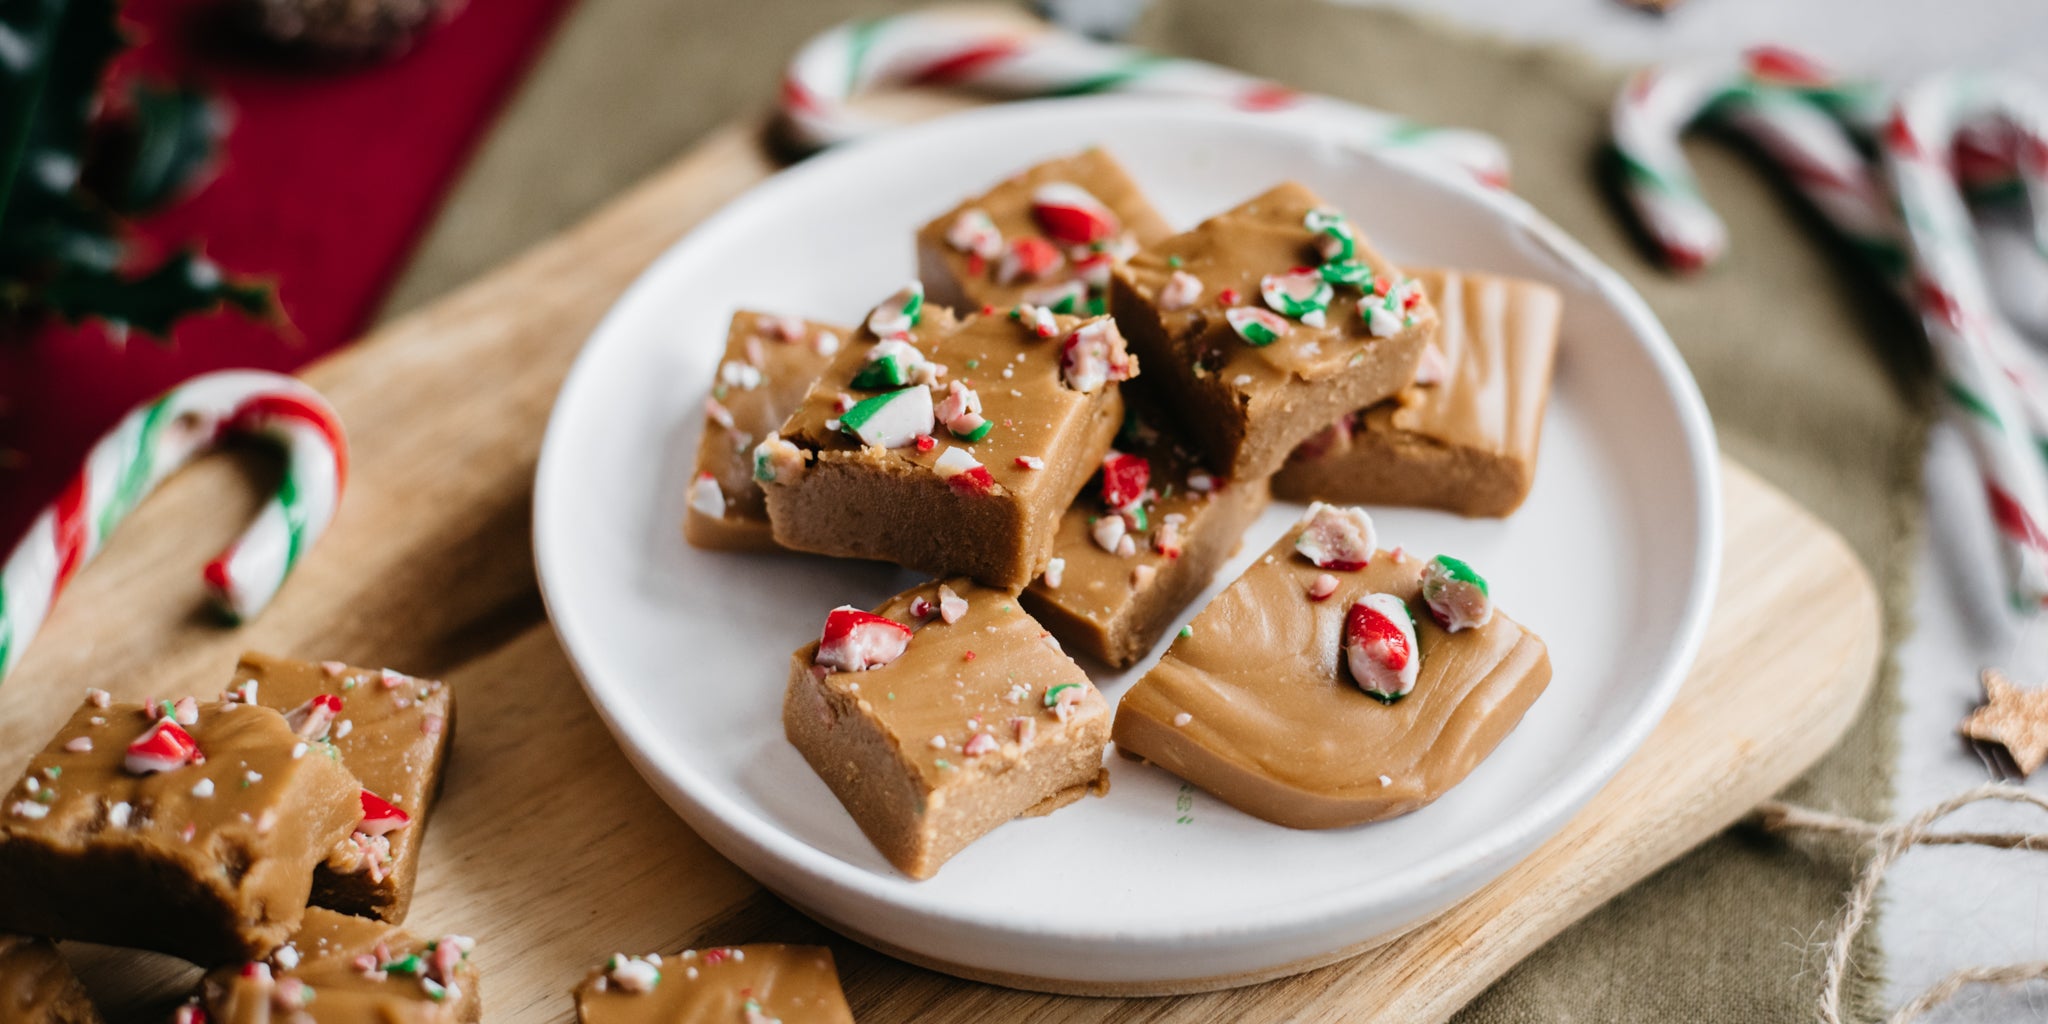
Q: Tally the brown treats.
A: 13